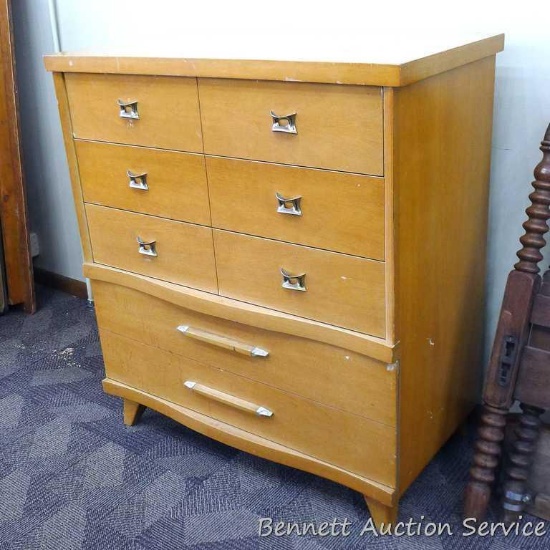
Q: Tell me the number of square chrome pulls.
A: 6